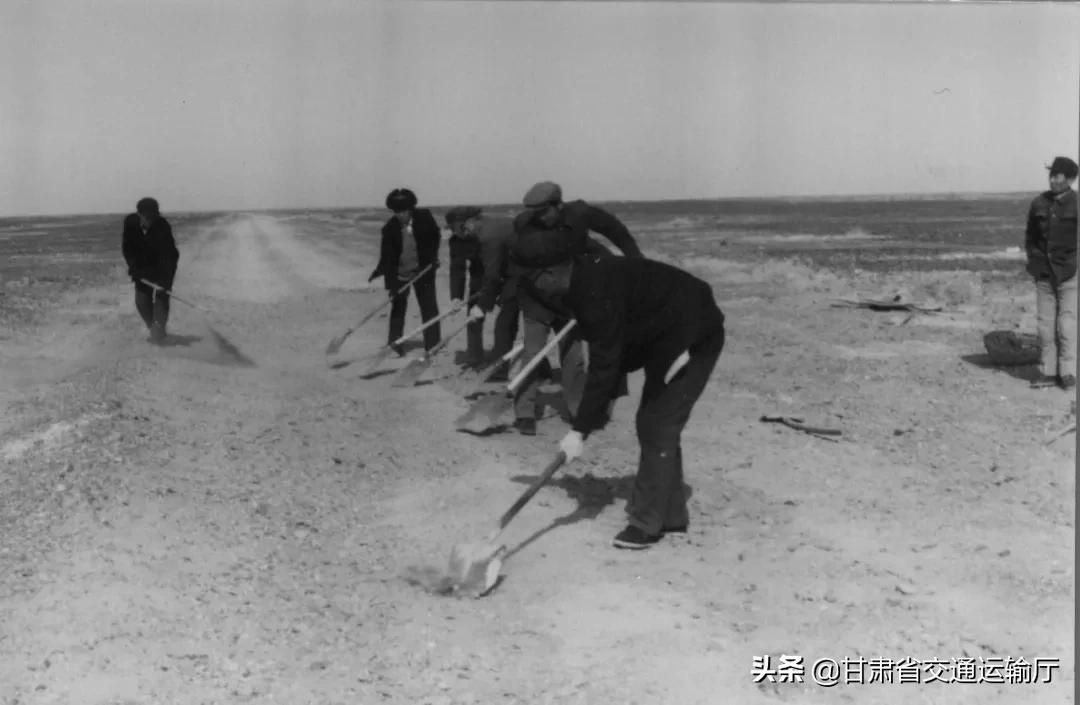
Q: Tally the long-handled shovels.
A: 7